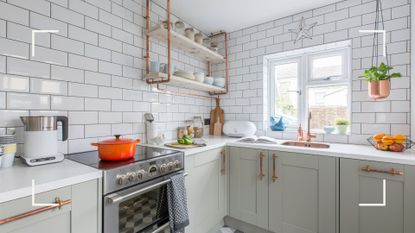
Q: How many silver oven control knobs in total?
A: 6